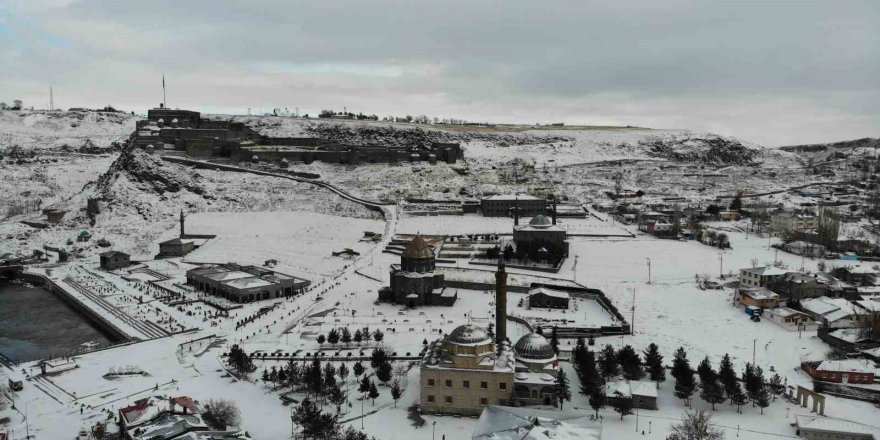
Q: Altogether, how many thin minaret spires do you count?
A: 4